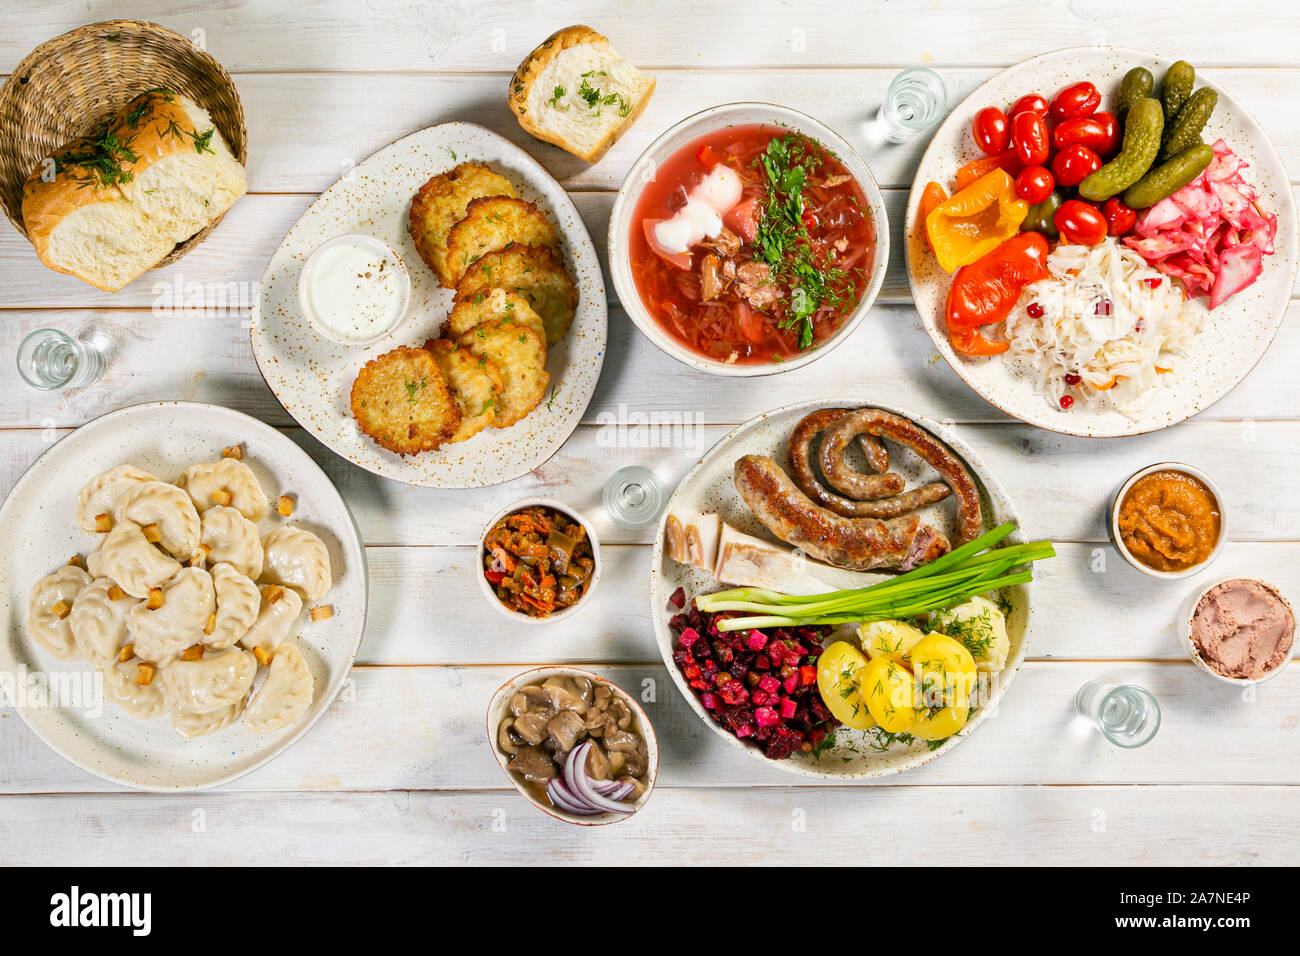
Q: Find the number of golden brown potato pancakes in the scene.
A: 7